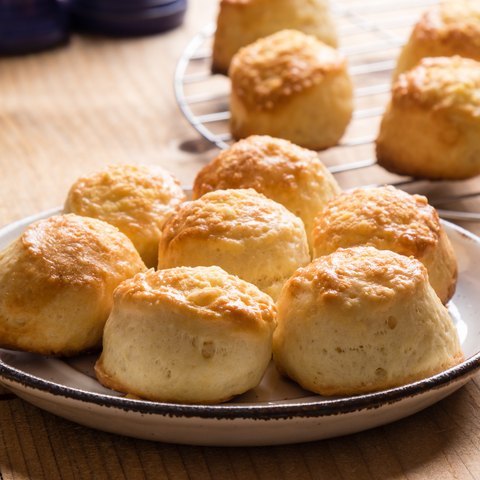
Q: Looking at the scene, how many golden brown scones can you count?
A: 11